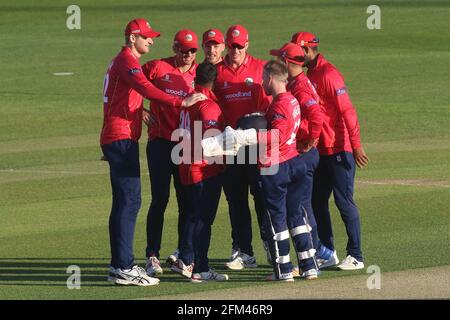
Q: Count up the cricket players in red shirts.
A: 8